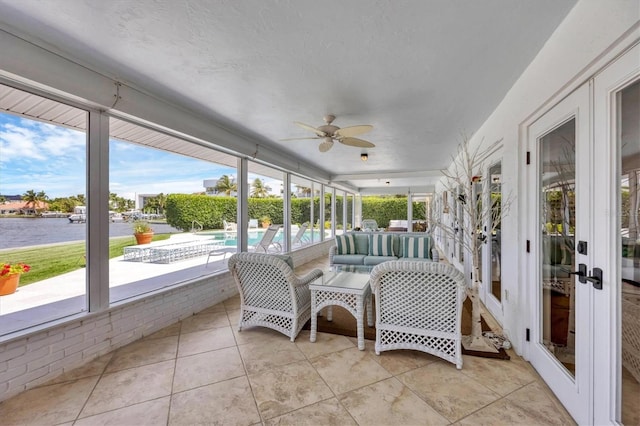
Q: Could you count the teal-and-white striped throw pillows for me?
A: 3